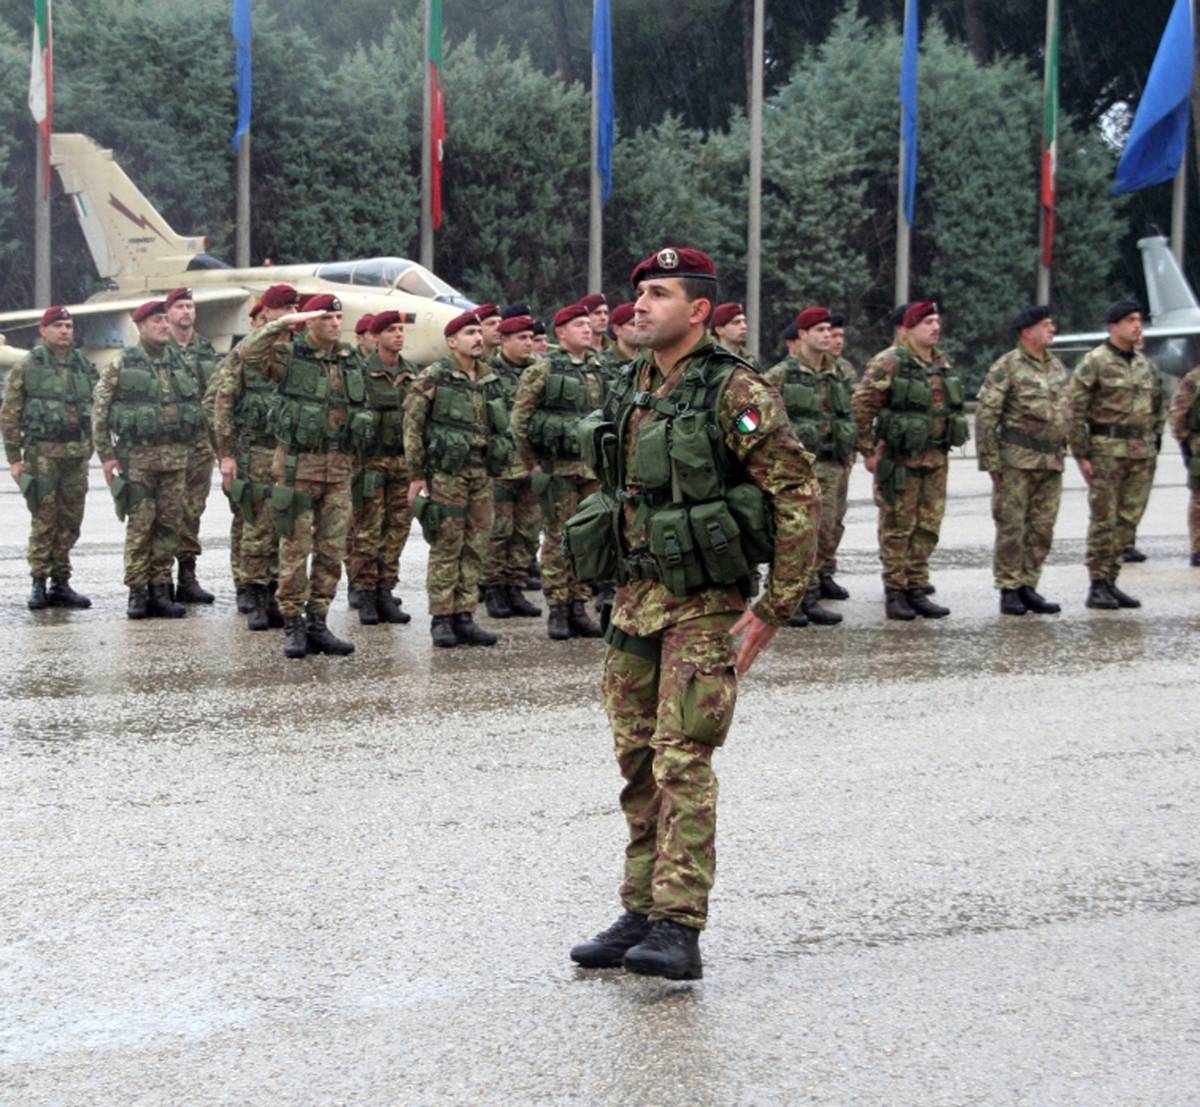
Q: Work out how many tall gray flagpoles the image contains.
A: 8